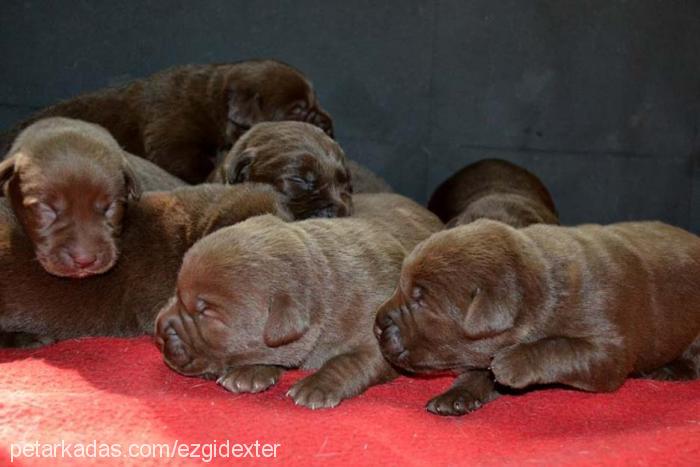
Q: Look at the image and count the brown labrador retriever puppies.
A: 7